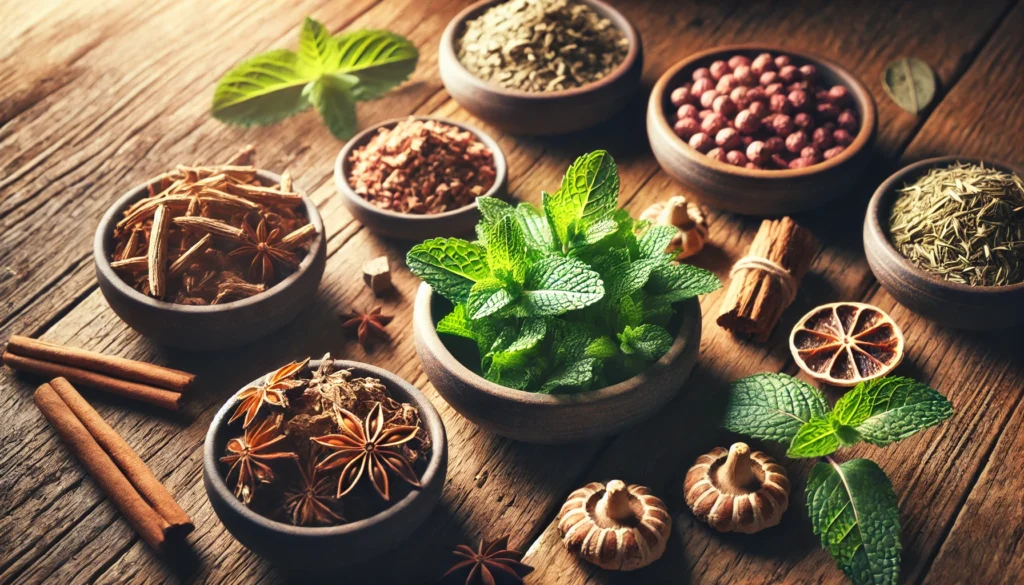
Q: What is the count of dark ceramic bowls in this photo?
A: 7